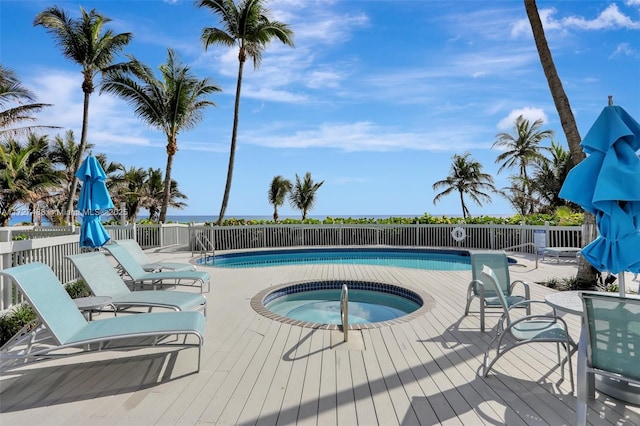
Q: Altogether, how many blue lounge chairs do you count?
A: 4